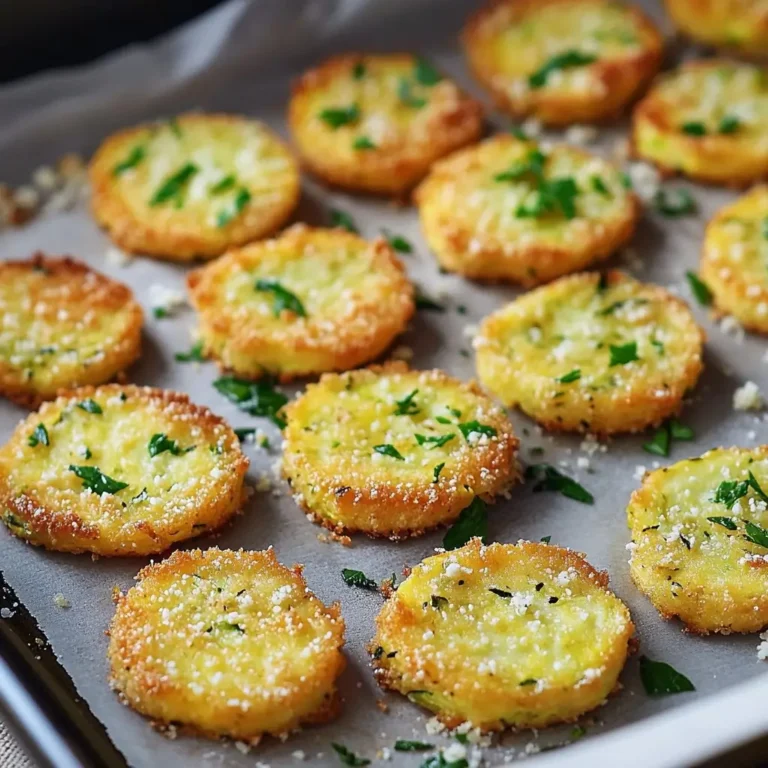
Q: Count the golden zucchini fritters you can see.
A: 15